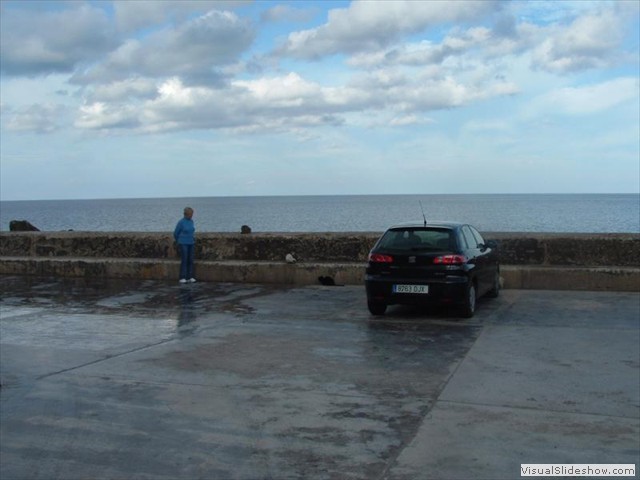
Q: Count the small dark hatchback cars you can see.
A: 1